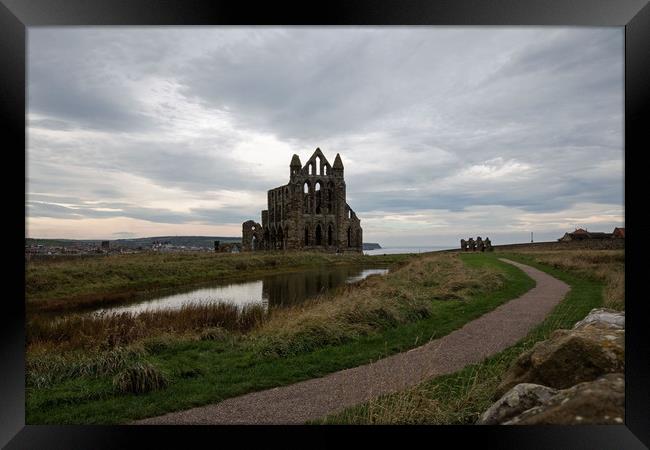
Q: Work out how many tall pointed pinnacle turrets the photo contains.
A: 2